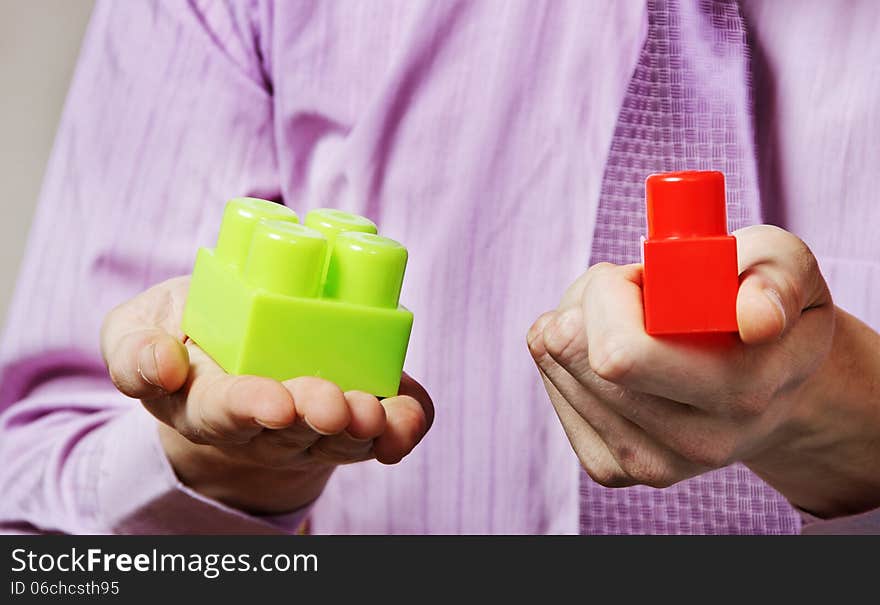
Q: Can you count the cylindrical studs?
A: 5